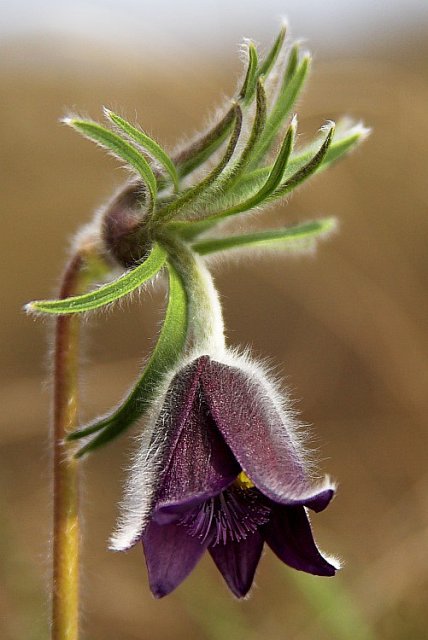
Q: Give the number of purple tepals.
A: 6